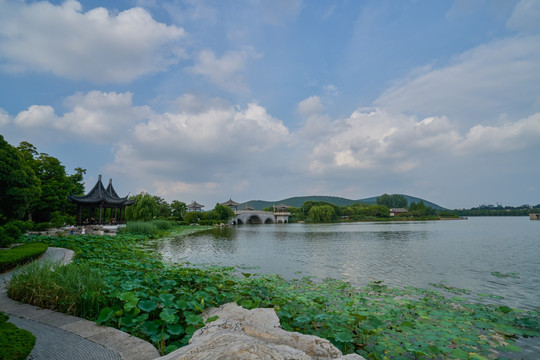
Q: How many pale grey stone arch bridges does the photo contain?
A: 1